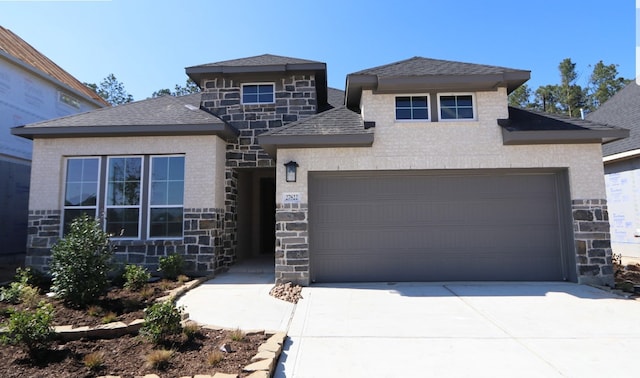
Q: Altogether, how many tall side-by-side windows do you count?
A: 3